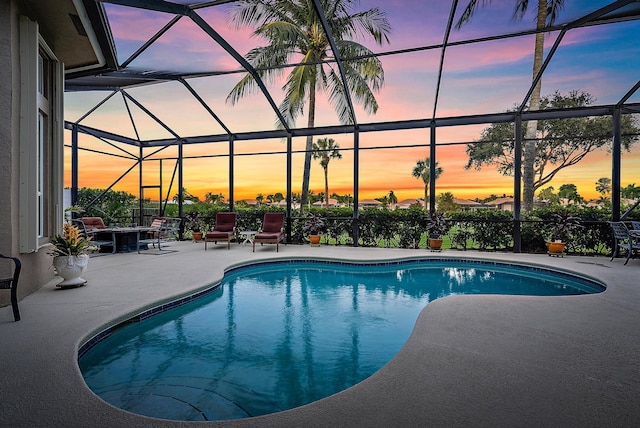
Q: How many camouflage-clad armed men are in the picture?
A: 0